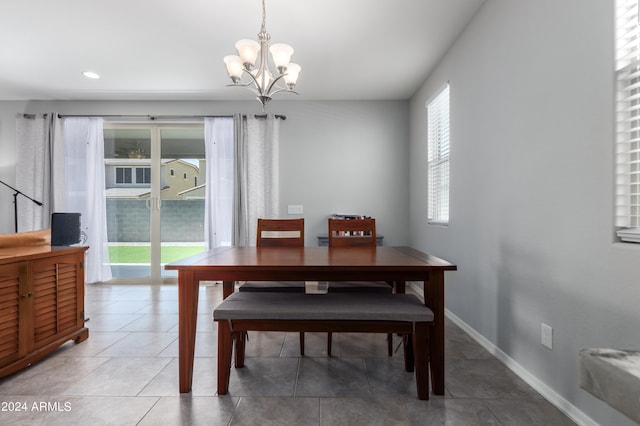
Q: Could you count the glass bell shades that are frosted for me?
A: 5